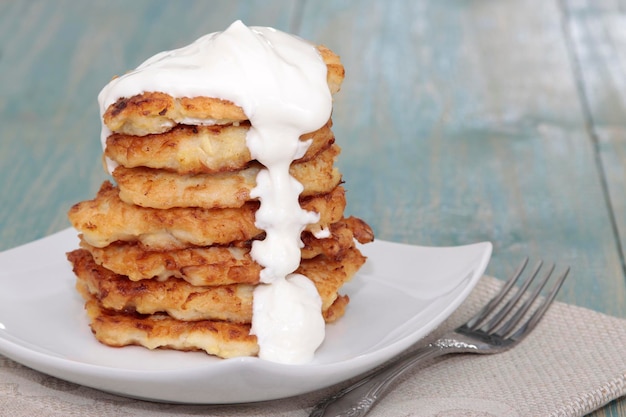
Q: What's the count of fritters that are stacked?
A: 7